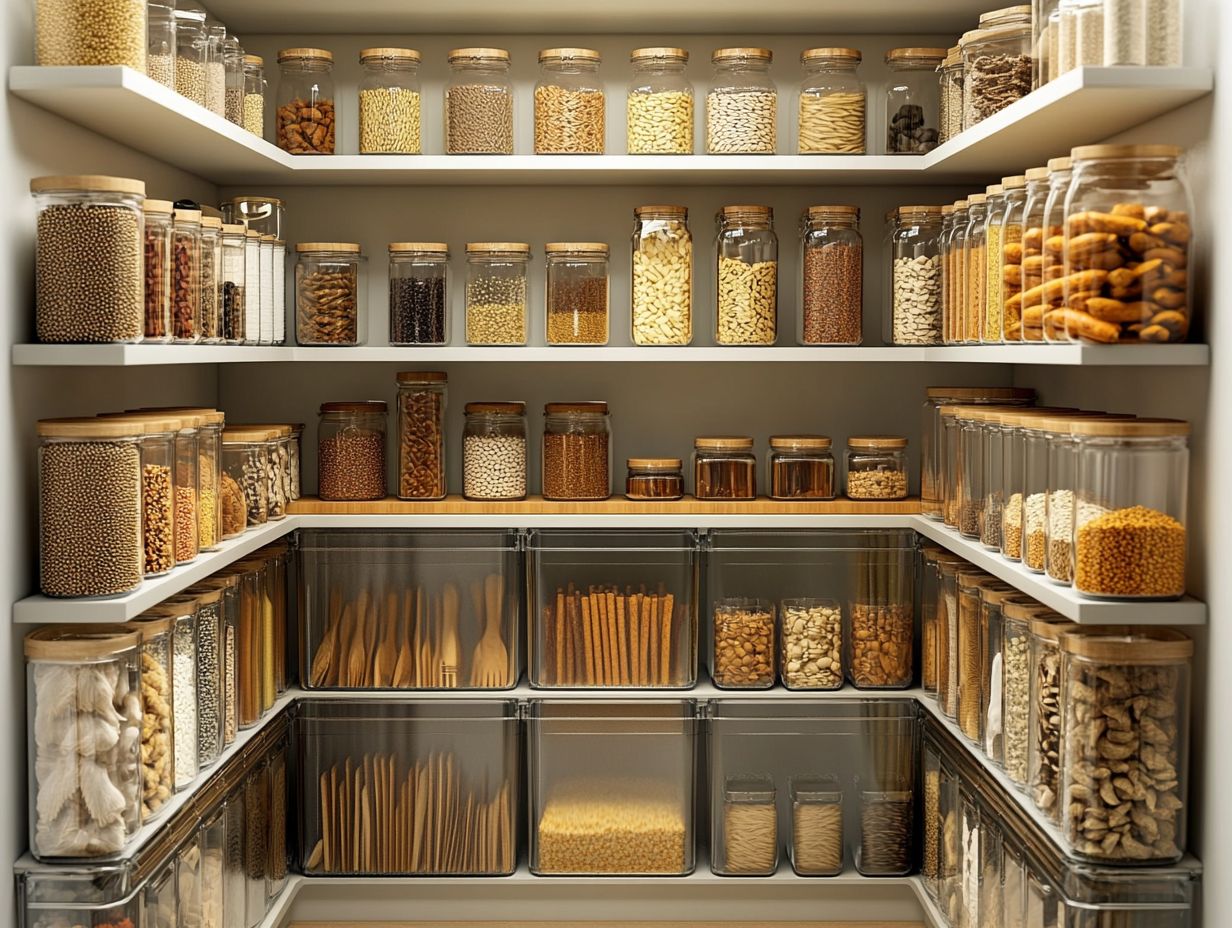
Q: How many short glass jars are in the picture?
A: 4